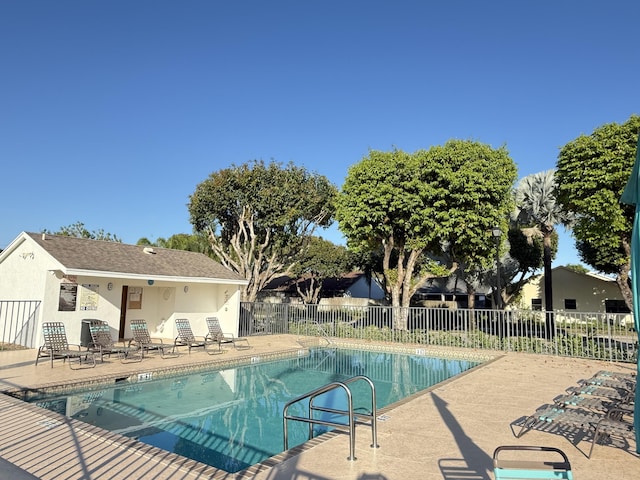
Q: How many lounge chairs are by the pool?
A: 11